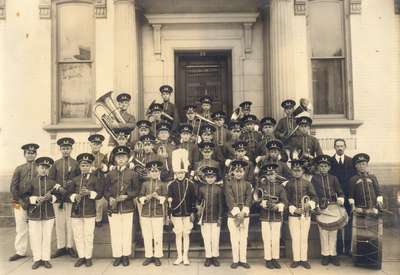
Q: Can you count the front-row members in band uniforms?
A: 11